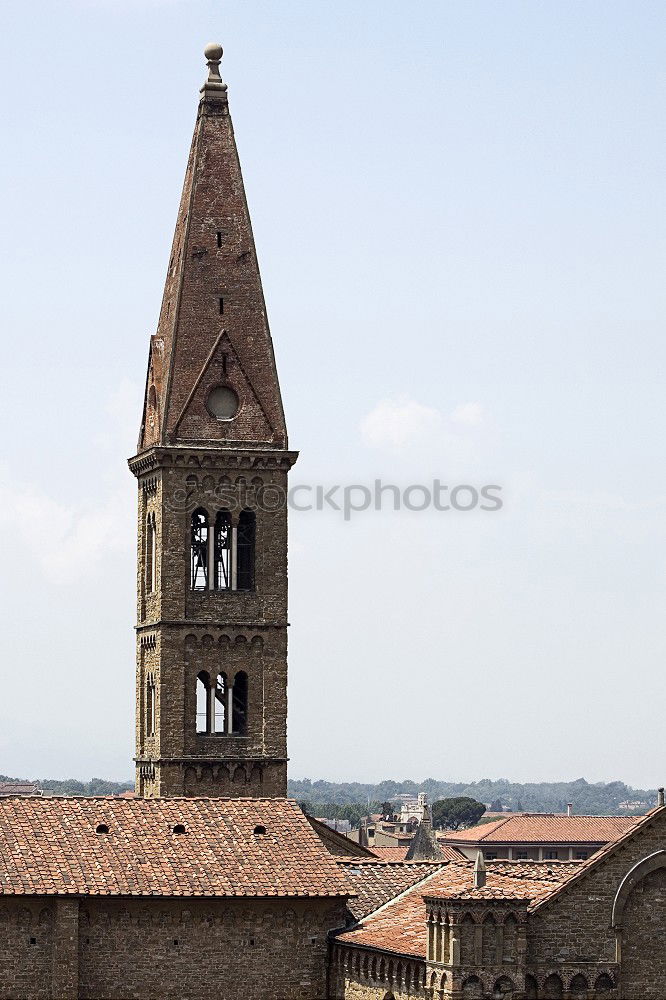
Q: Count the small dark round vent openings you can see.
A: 3